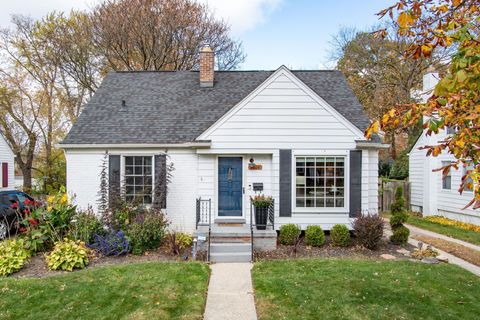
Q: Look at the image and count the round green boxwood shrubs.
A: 3